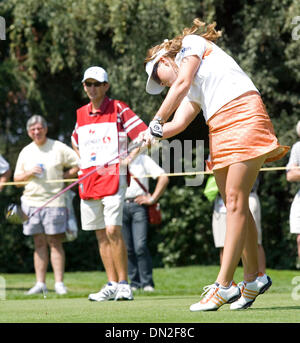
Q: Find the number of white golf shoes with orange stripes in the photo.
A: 2